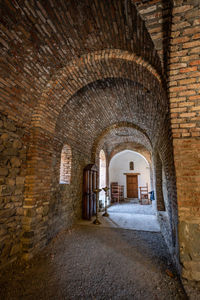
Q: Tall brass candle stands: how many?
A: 2